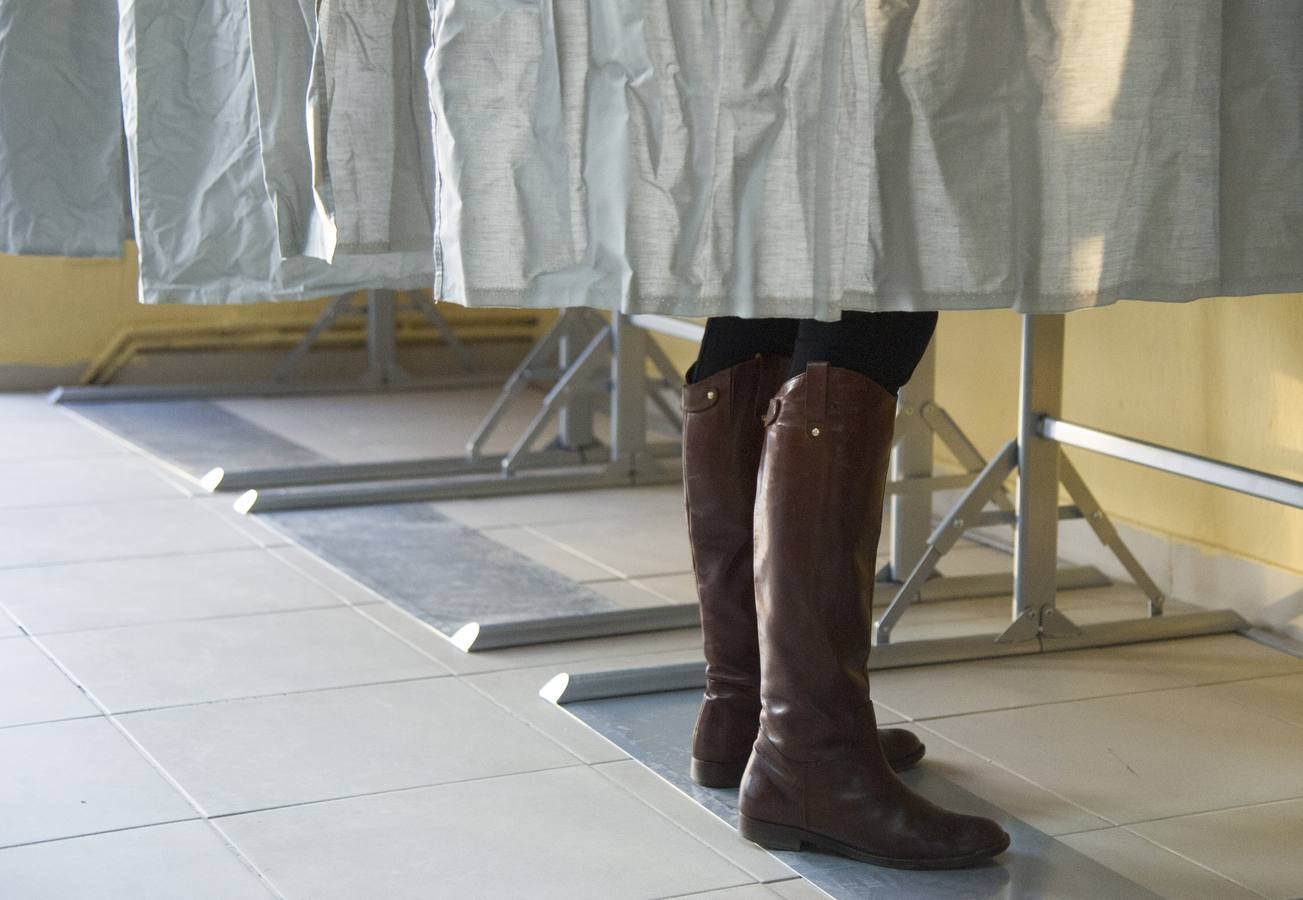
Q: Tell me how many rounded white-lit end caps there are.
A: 4